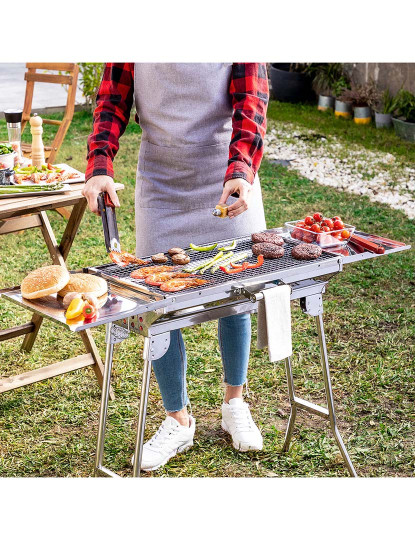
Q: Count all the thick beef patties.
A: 3